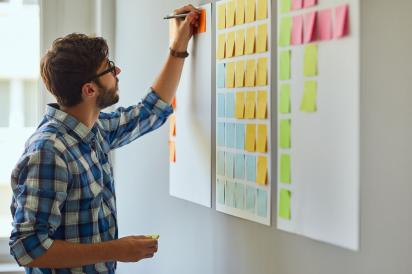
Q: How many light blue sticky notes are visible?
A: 15